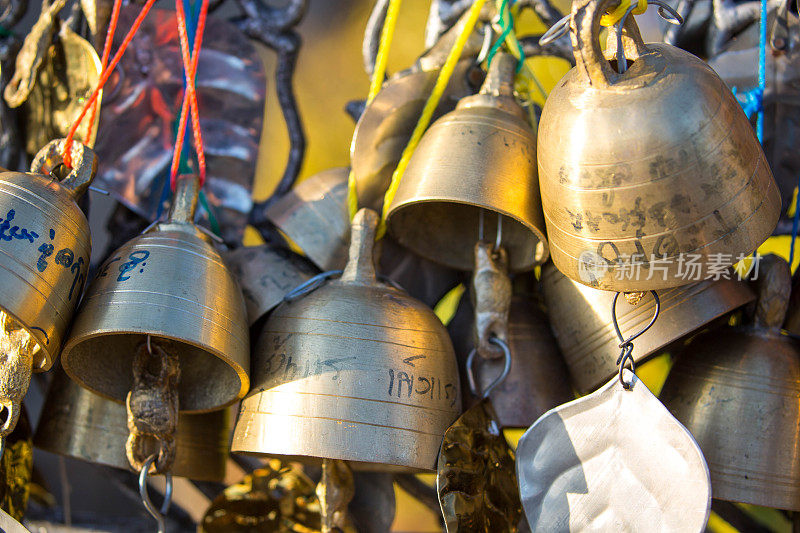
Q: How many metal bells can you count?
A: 11